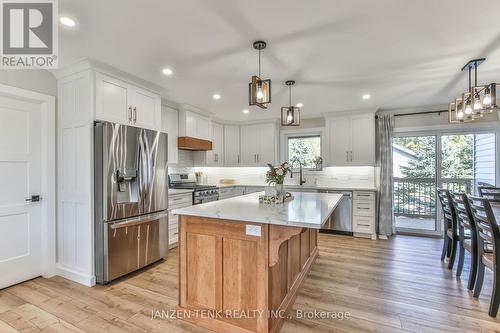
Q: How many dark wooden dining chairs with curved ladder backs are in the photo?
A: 4